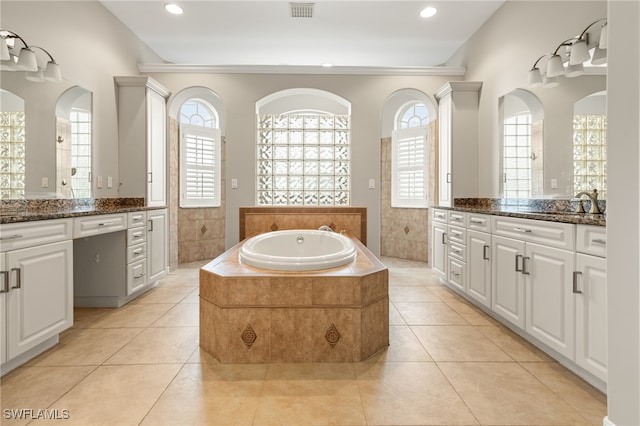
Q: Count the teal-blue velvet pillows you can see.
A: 0